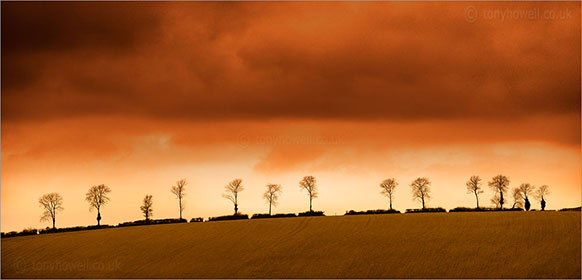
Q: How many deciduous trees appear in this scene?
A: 13